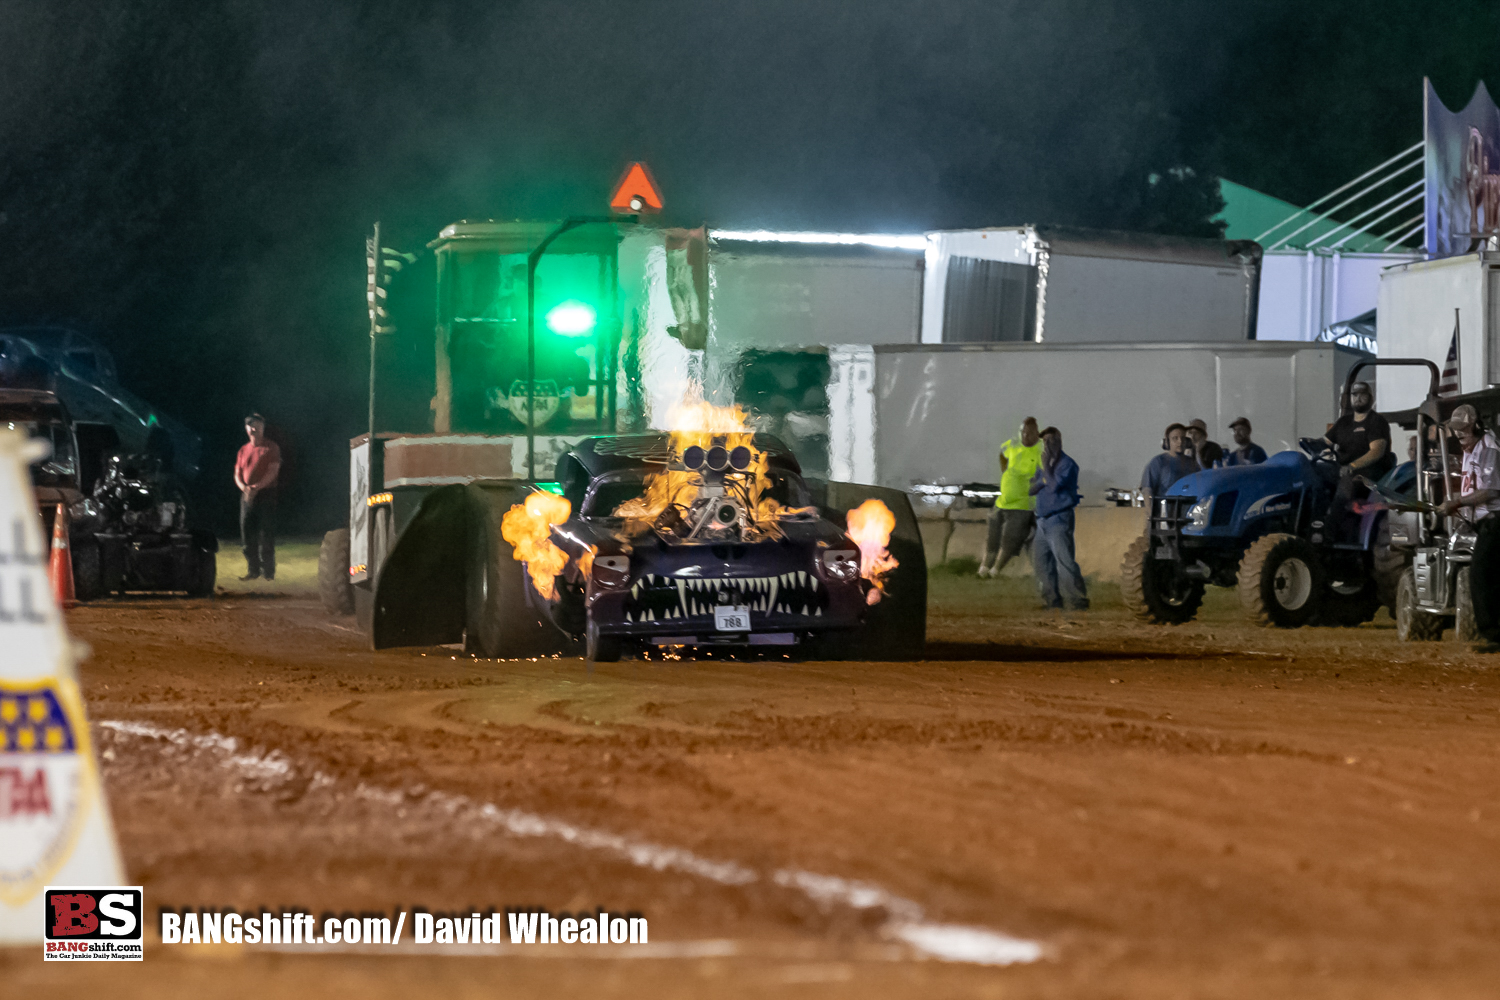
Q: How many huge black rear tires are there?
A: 2